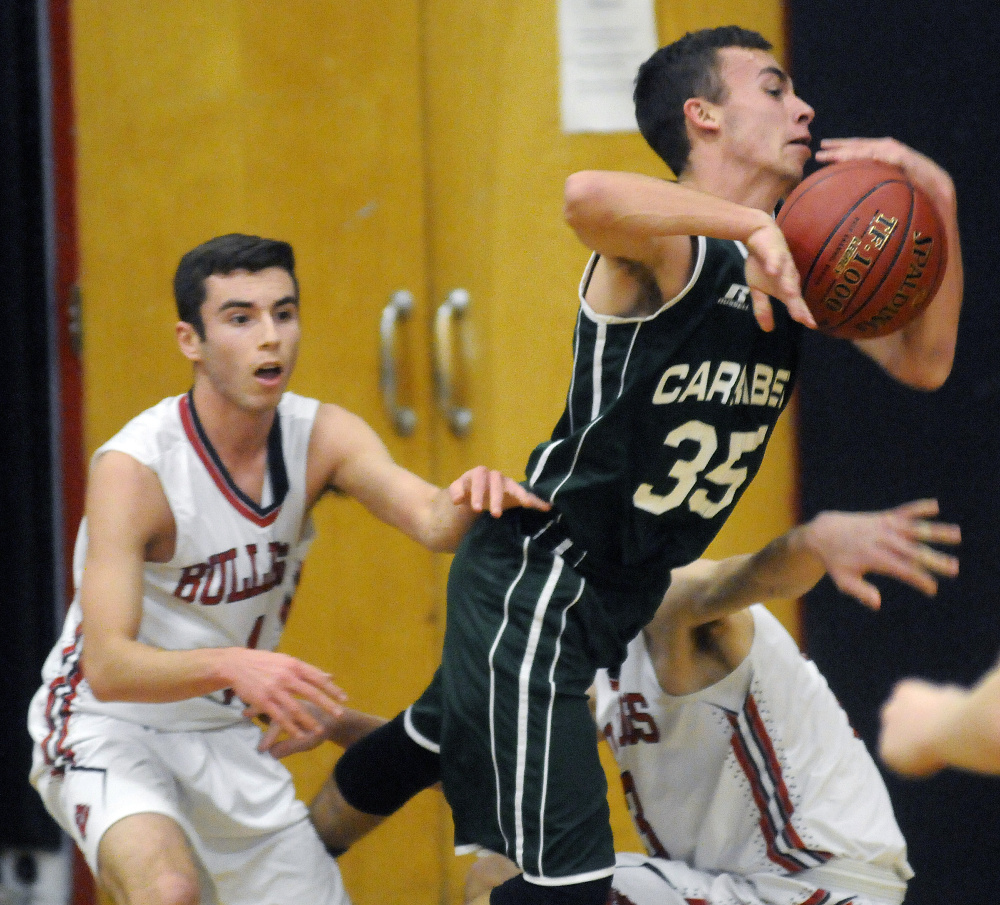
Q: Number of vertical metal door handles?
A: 2